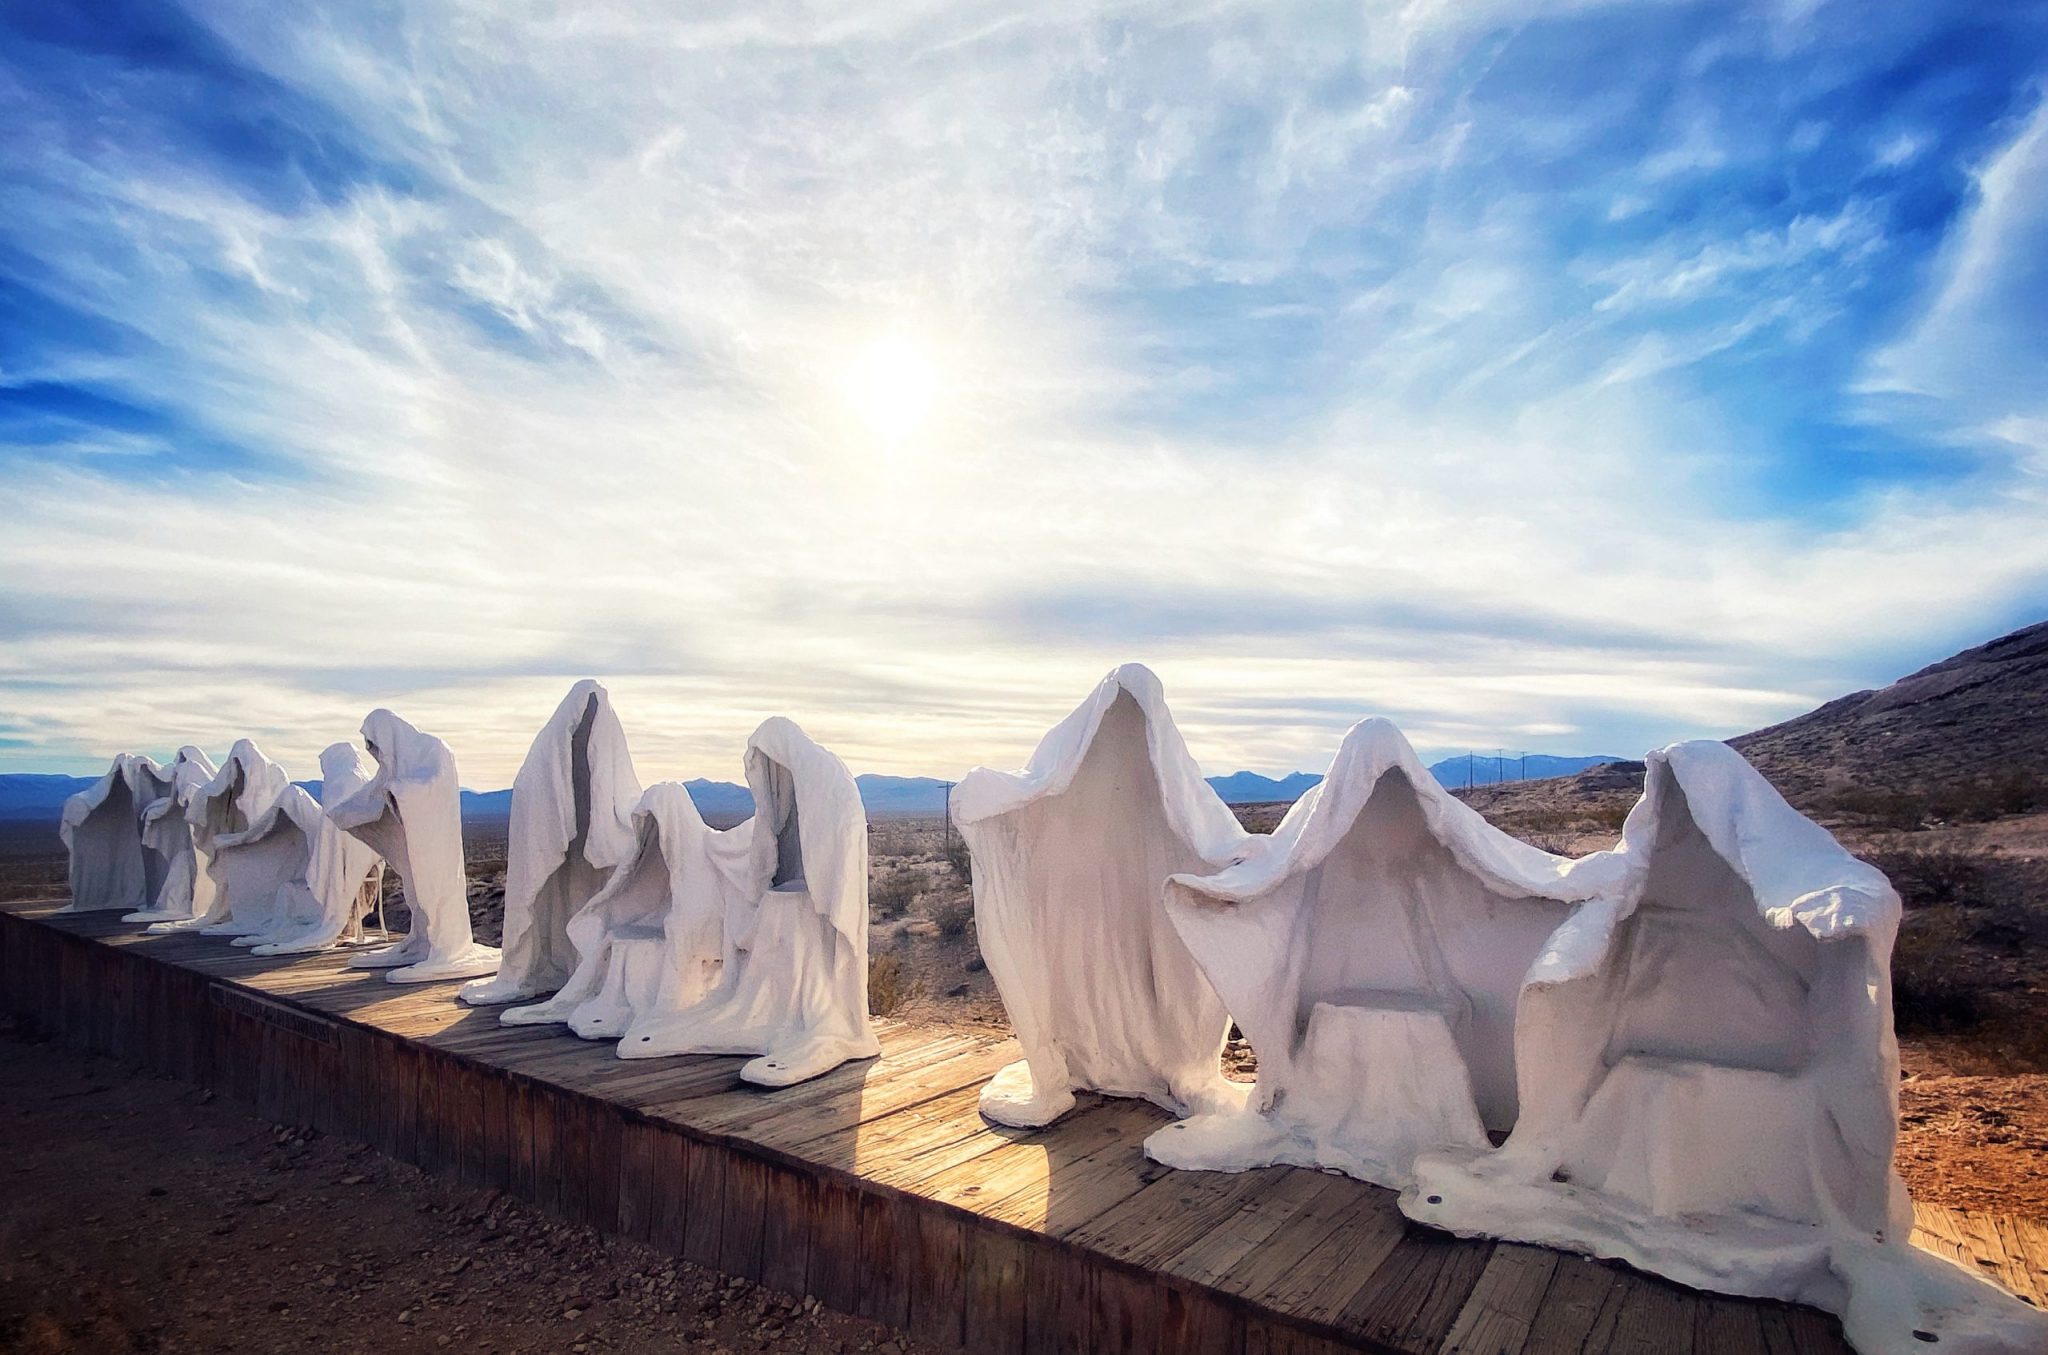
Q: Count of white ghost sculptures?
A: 13